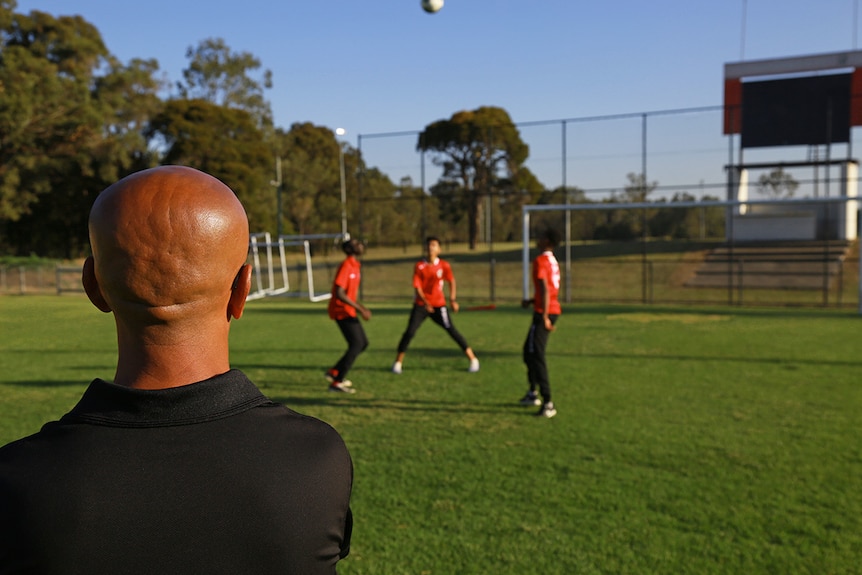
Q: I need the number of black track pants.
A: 3